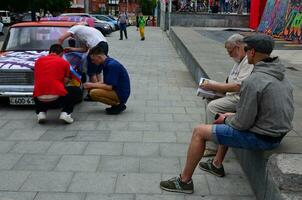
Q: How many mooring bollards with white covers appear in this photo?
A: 0